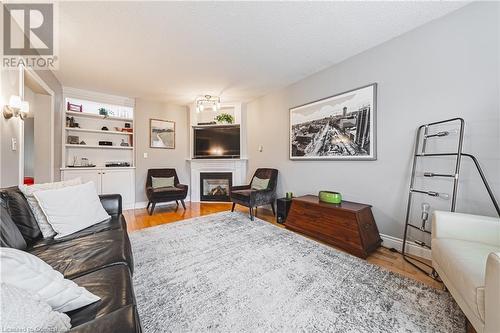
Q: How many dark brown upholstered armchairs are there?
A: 2